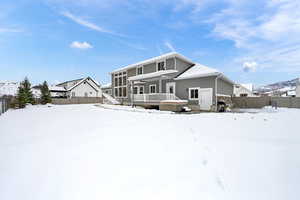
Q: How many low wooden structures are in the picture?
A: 1